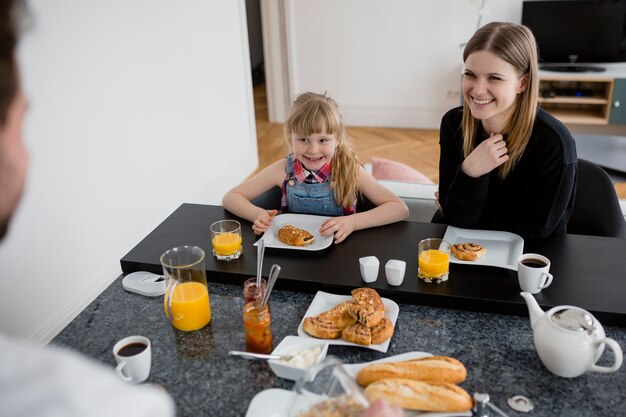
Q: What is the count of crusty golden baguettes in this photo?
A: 2